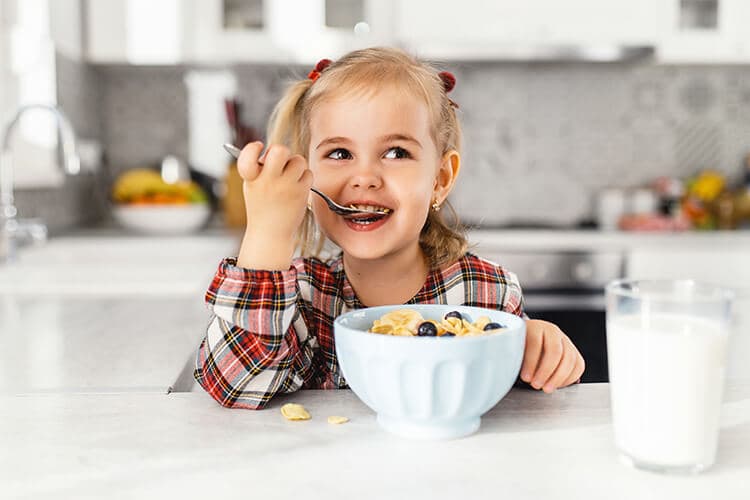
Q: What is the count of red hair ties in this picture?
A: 2